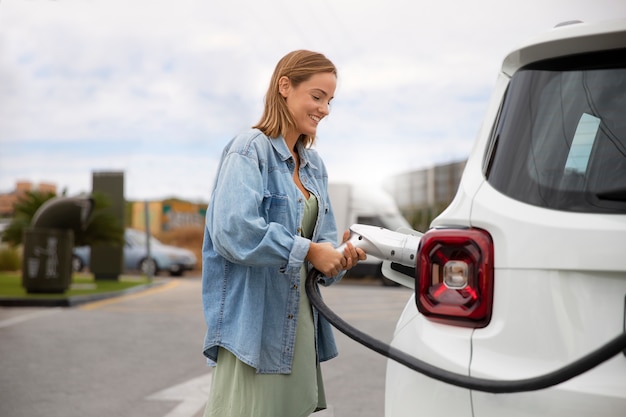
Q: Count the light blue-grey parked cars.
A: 1